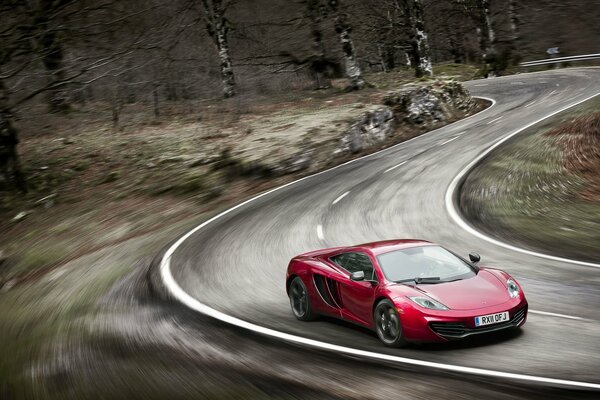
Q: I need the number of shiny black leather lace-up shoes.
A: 0